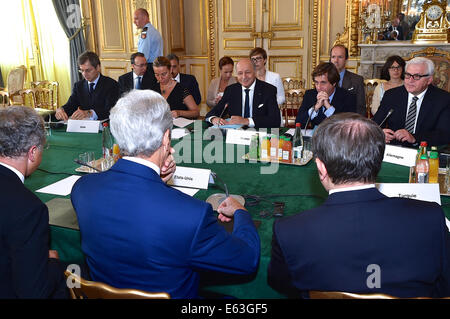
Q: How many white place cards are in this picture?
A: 5